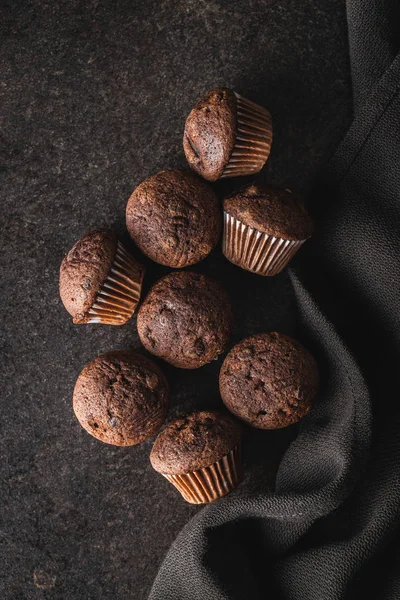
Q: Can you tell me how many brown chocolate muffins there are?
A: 8